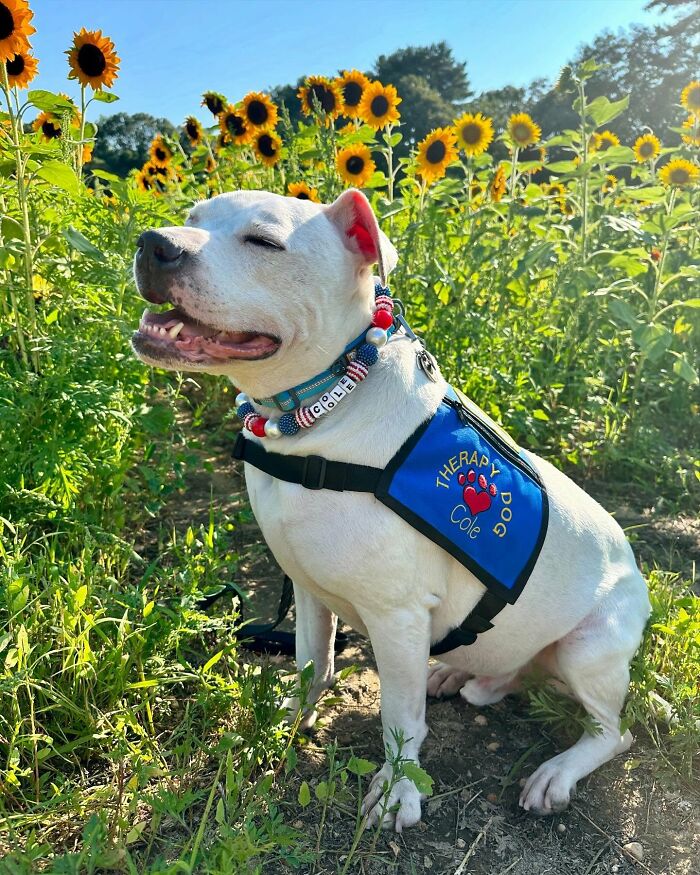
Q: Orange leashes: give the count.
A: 0